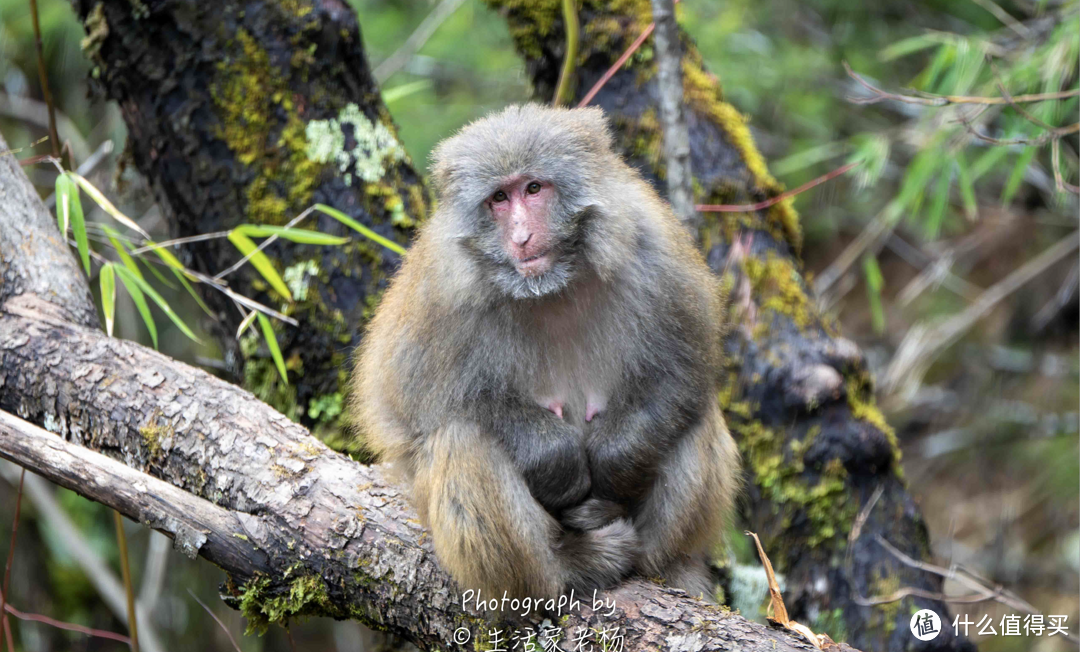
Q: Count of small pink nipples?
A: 2